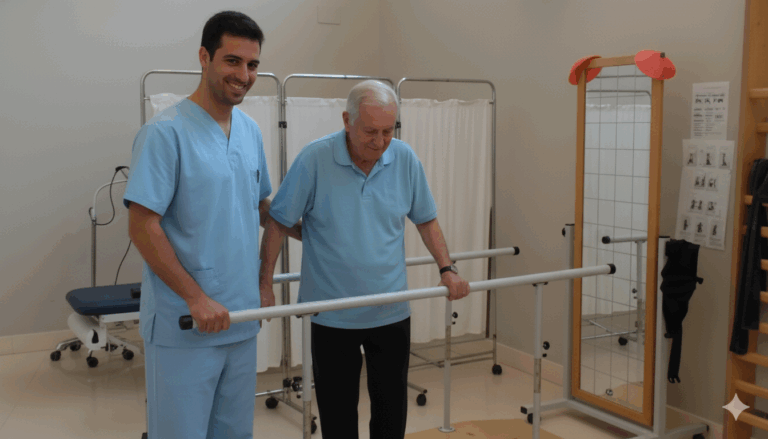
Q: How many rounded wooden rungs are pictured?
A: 10